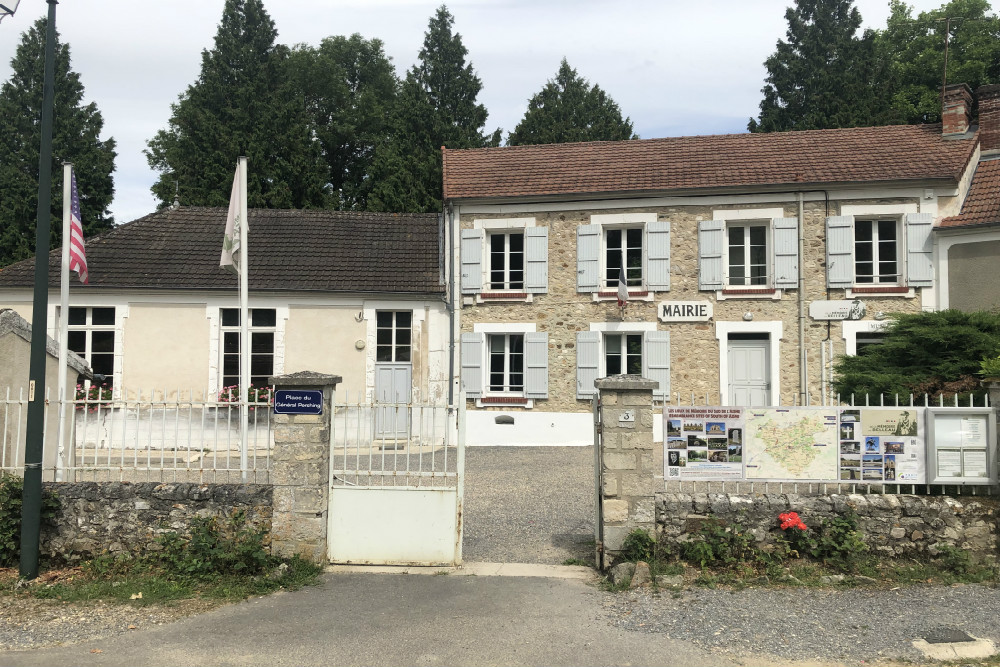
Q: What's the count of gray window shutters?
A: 12